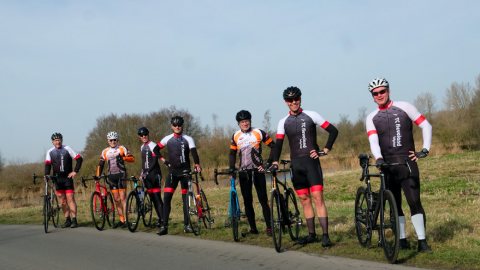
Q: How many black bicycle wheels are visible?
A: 13